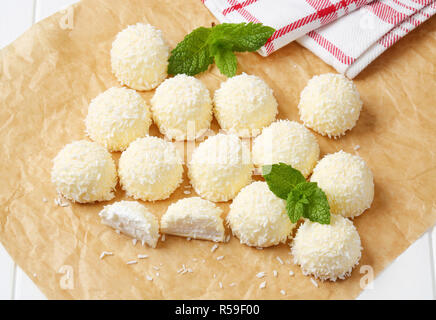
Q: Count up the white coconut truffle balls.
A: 12